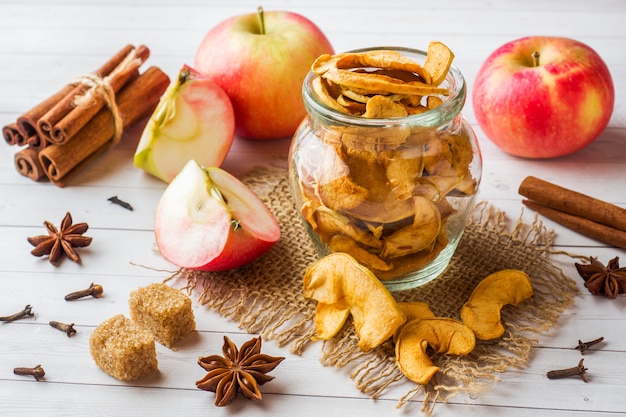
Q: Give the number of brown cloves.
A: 7